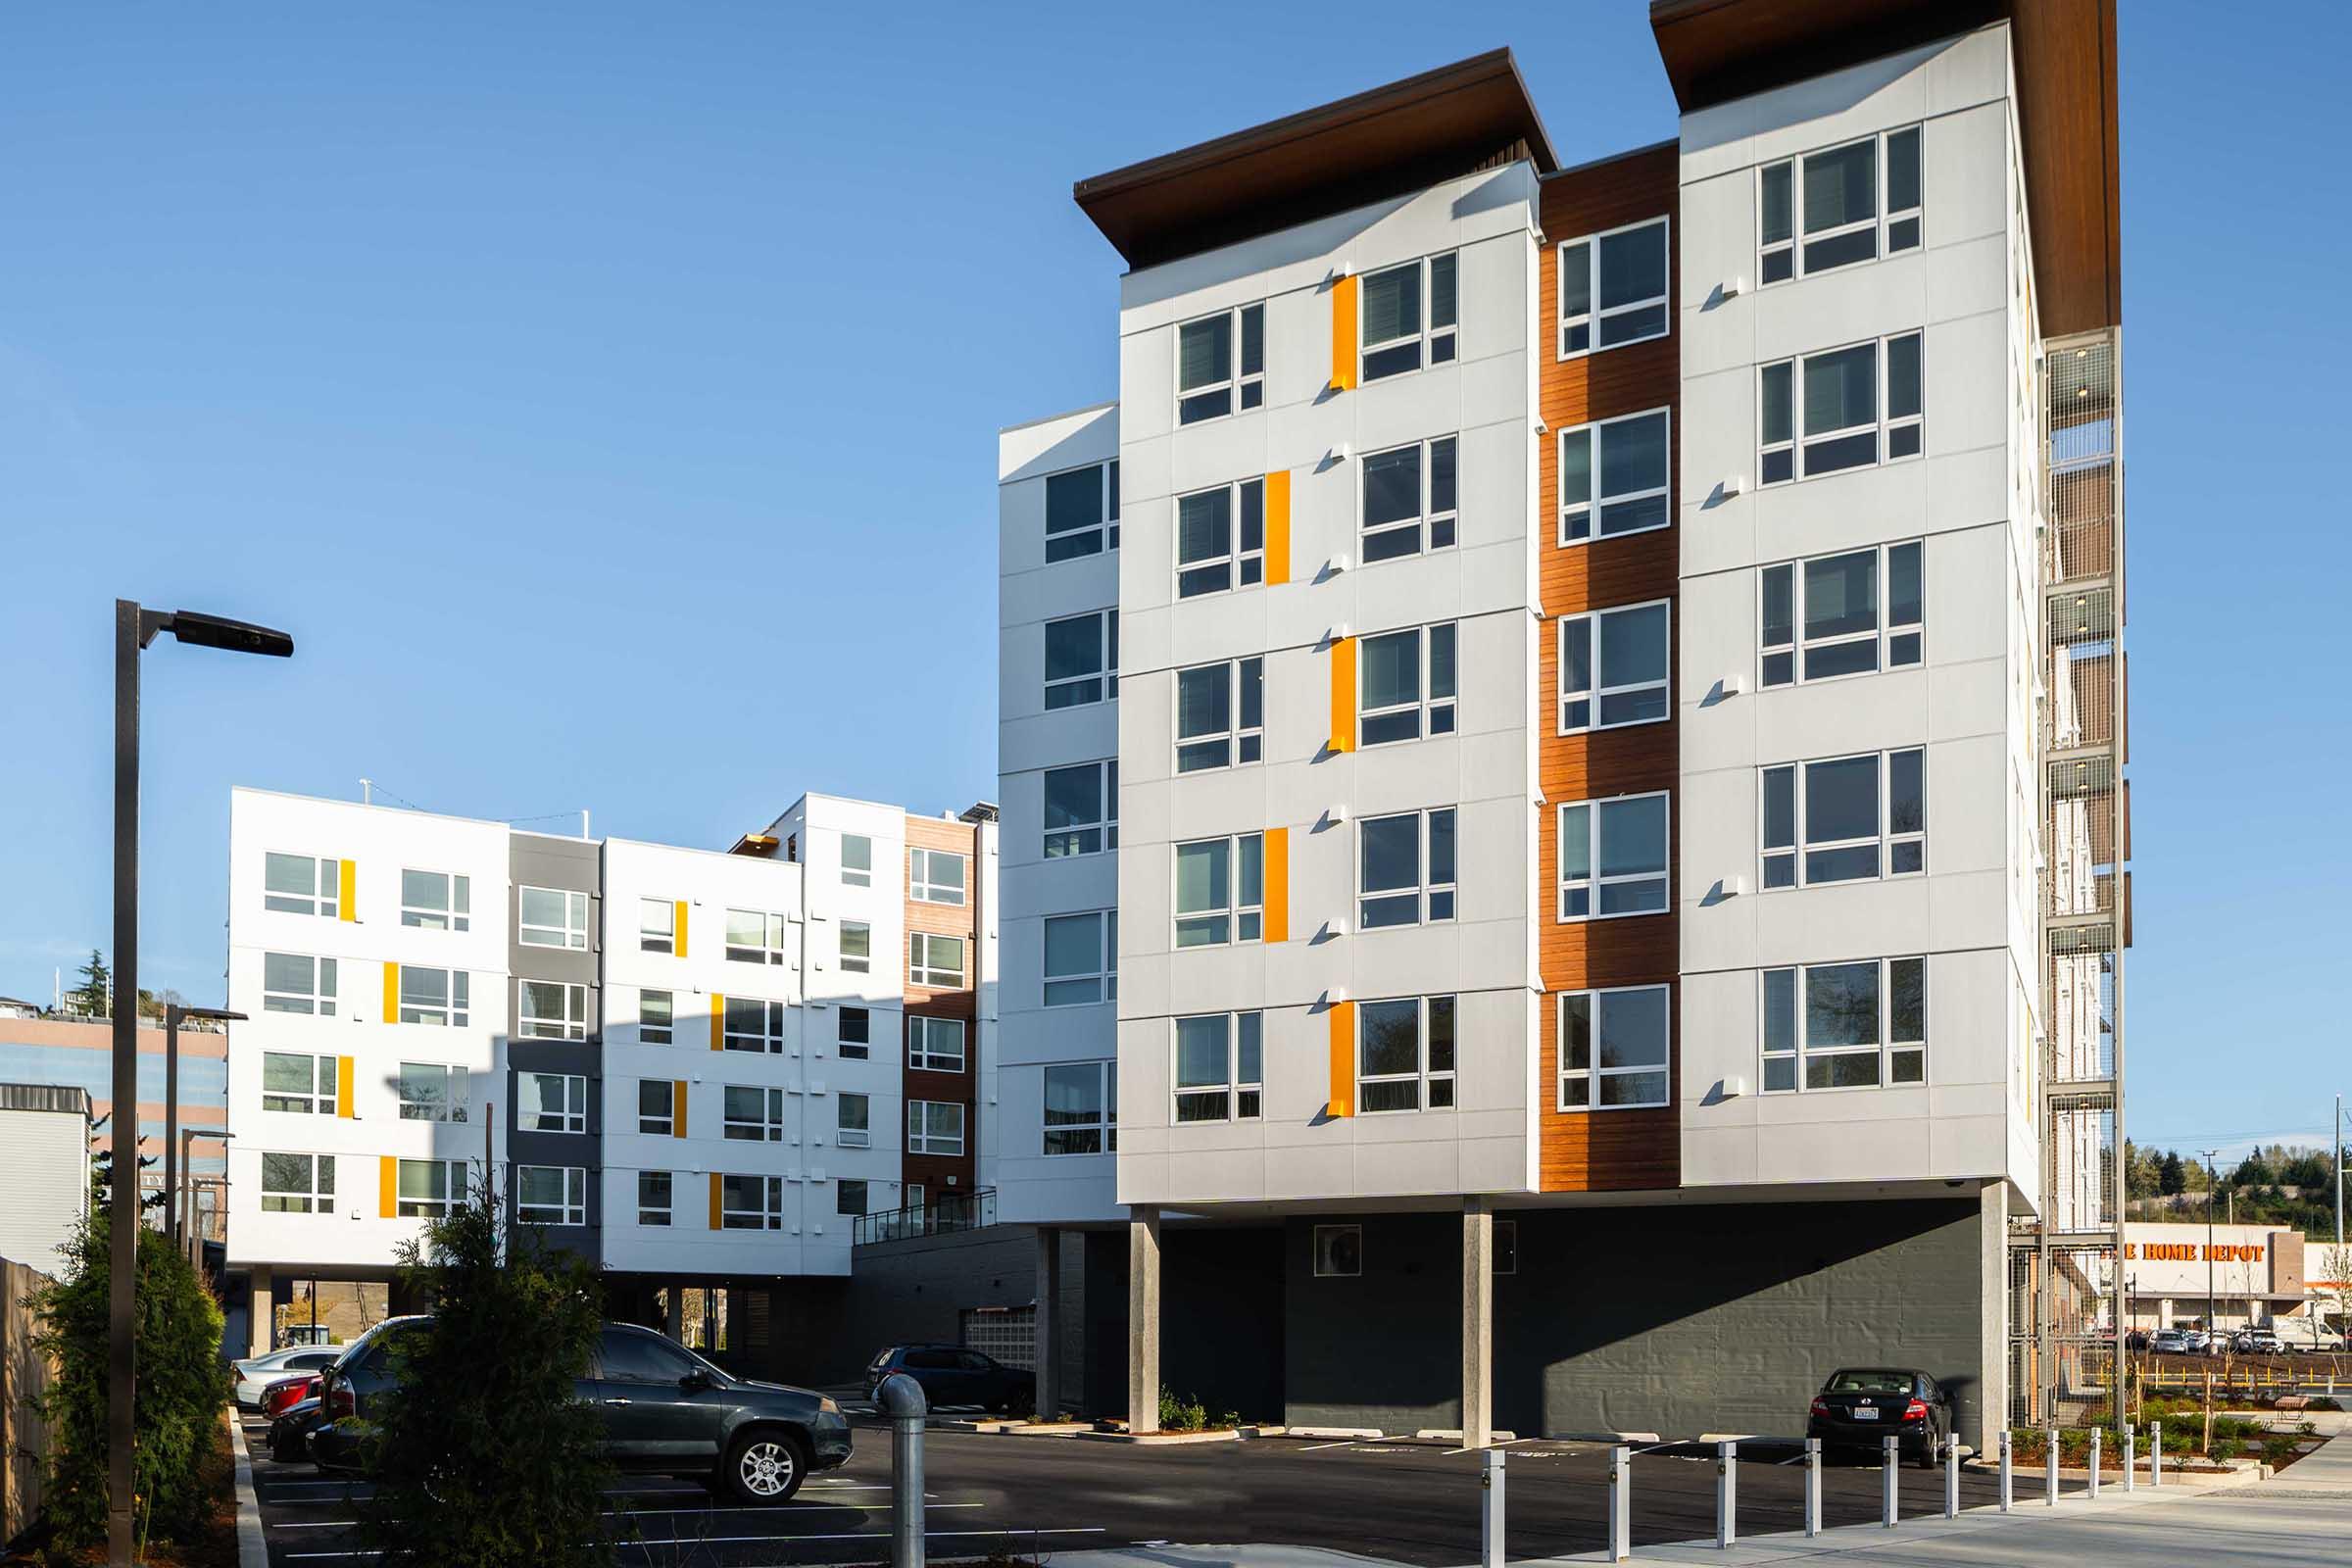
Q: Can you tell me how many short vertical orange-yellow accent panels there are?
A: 13